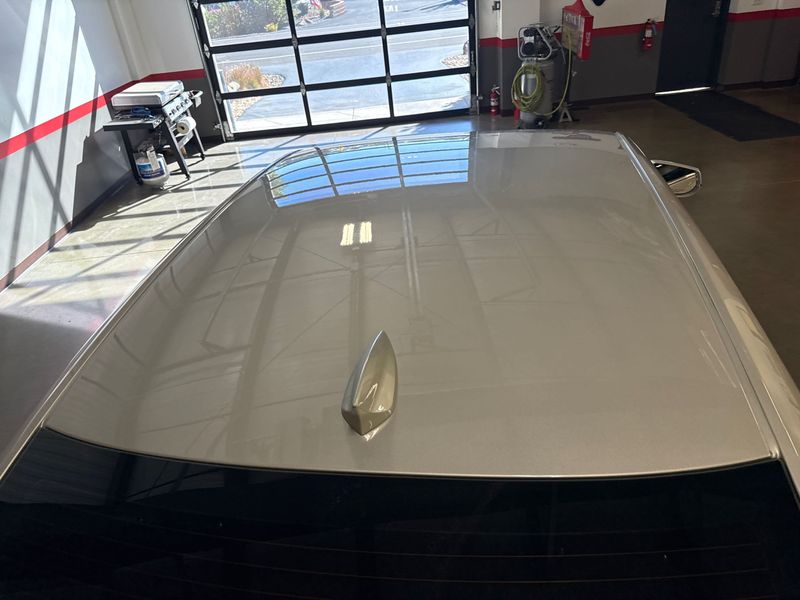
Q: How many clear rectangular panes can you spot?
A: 9